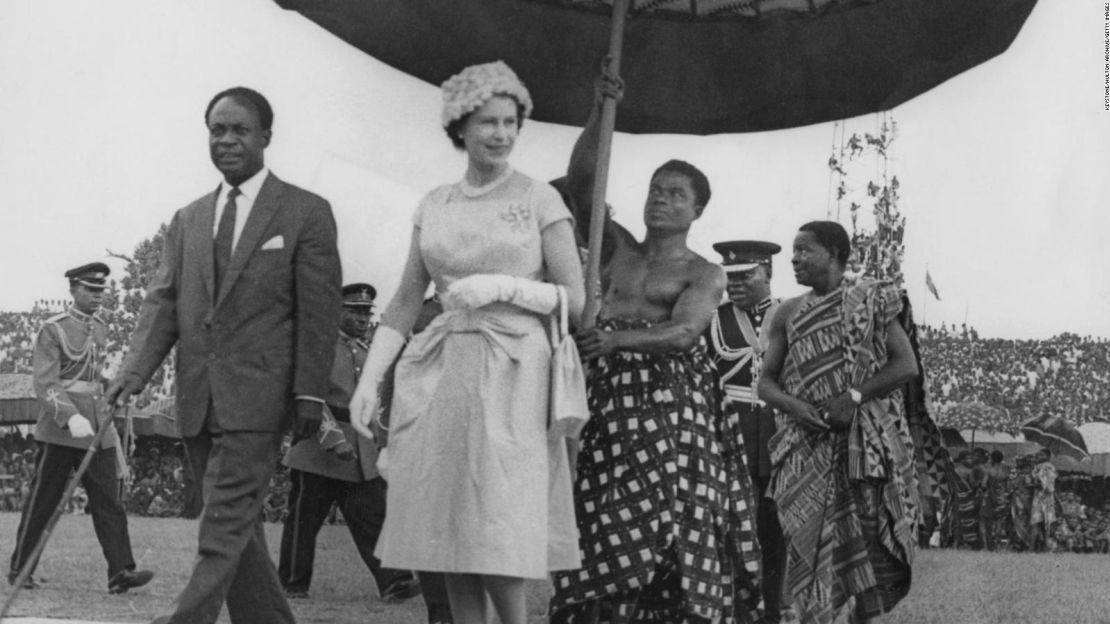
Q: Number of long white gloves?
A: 2